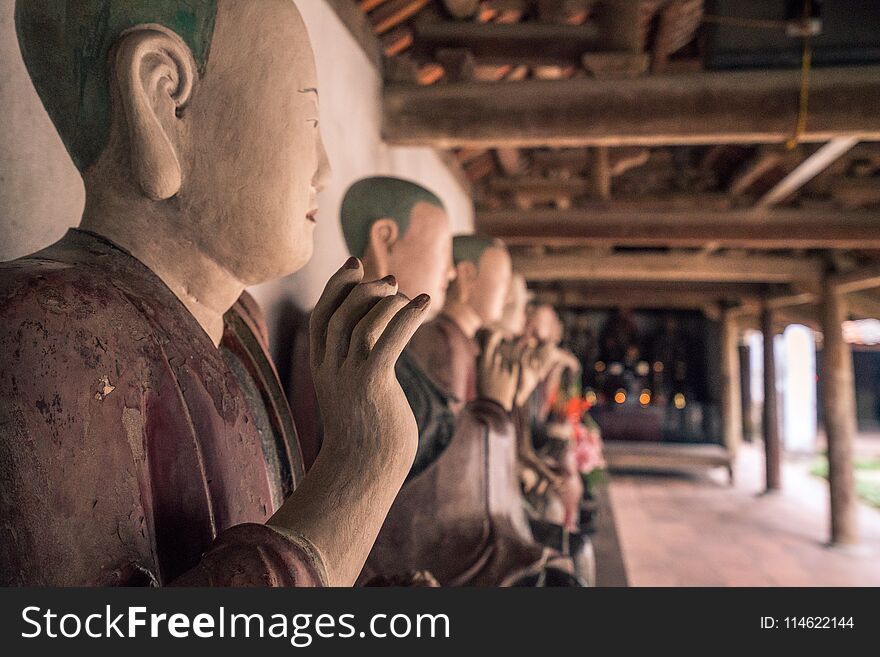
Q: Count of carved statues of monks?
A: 5